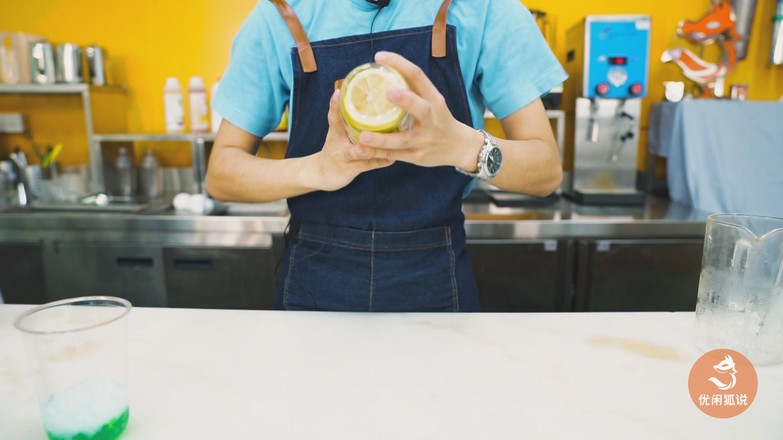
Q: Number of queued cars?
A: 0